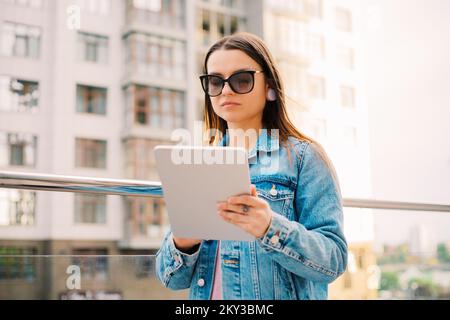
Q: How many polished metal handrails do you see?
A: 1